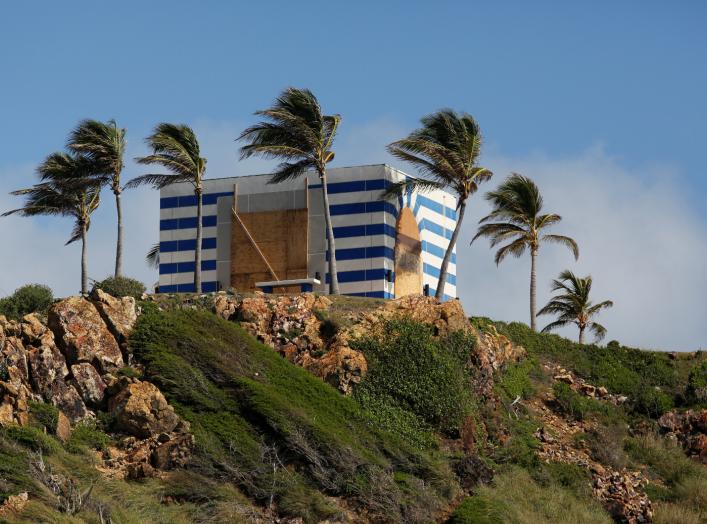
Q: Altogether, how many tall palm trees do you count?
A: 6